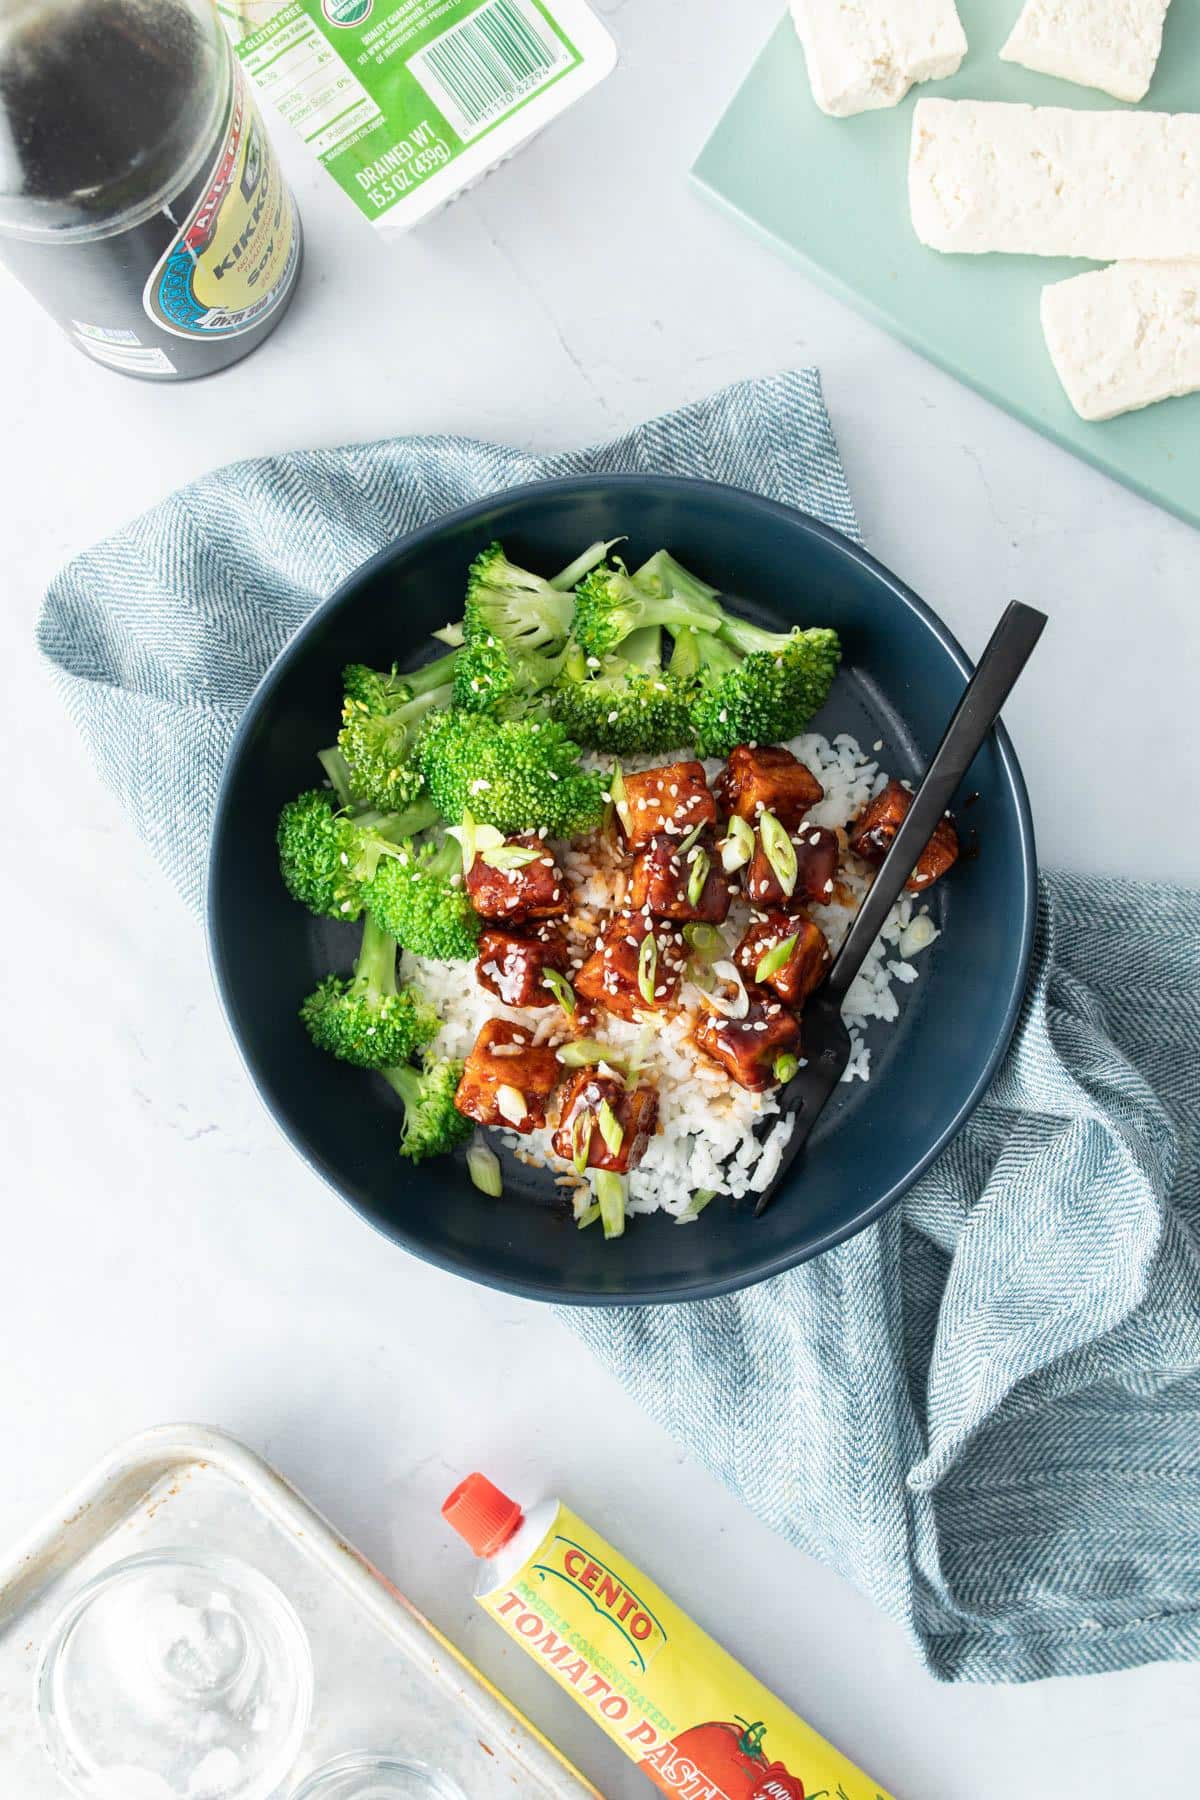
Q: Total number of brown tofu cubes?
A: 12